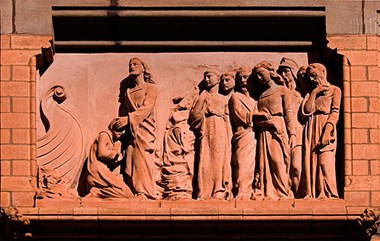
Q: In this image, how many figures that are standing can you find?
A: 8